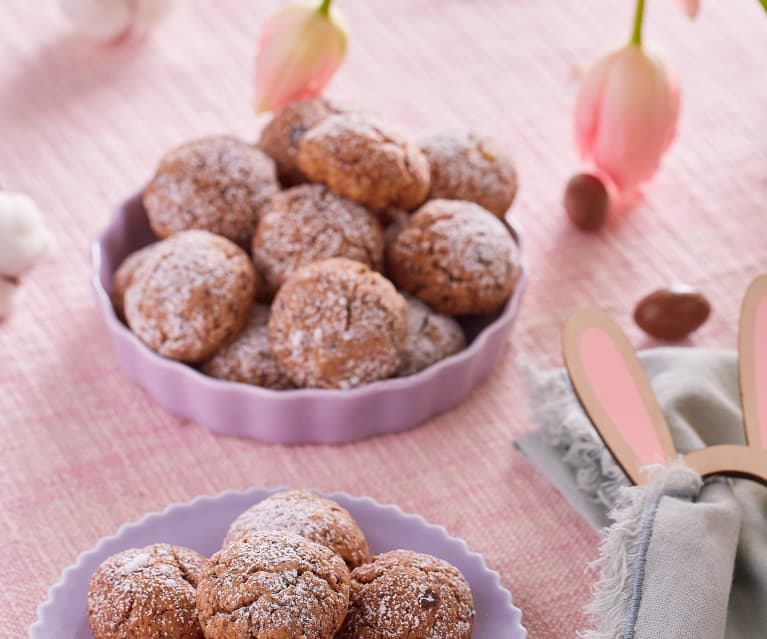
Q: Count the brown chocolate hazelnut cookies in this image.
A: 15